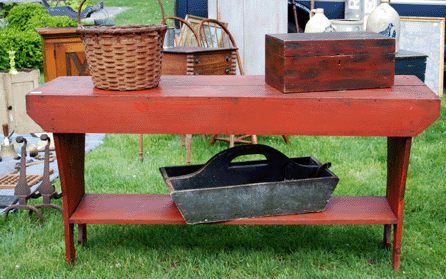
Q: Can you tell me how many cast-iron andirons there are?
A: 2